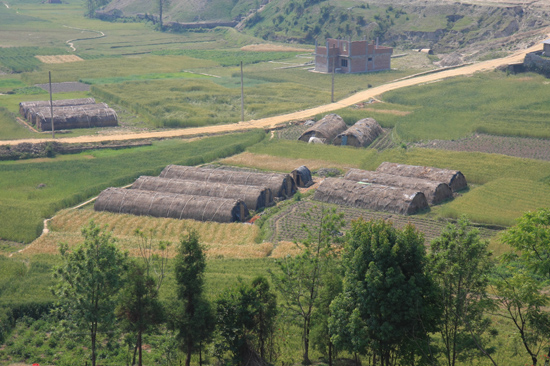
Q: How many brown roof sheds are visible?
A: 11